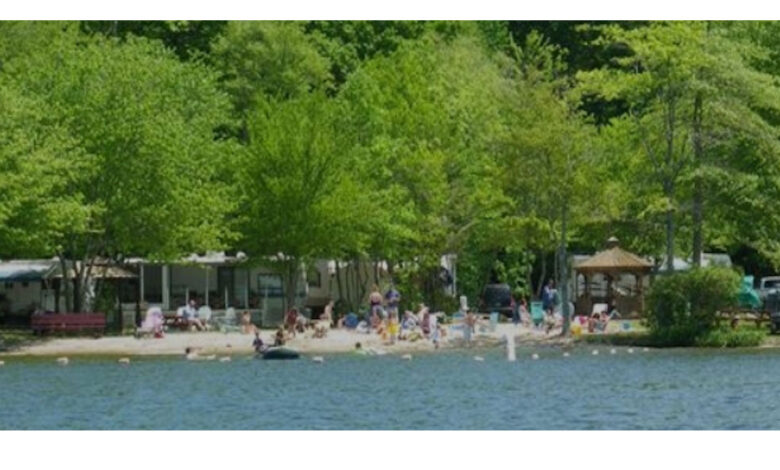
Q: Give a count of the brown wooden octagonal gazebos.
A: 1